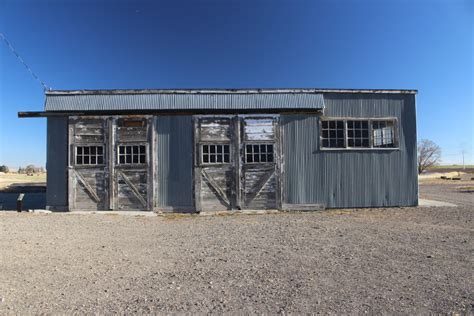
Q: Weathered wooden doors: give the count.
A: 4